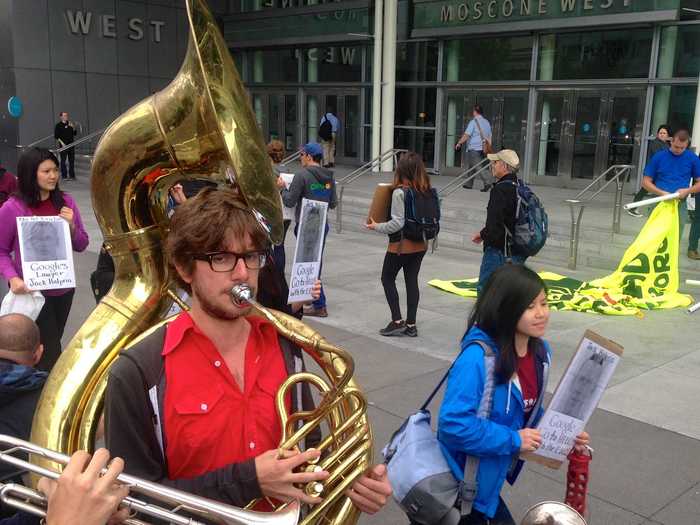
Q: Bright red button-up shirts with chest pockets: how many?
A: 1